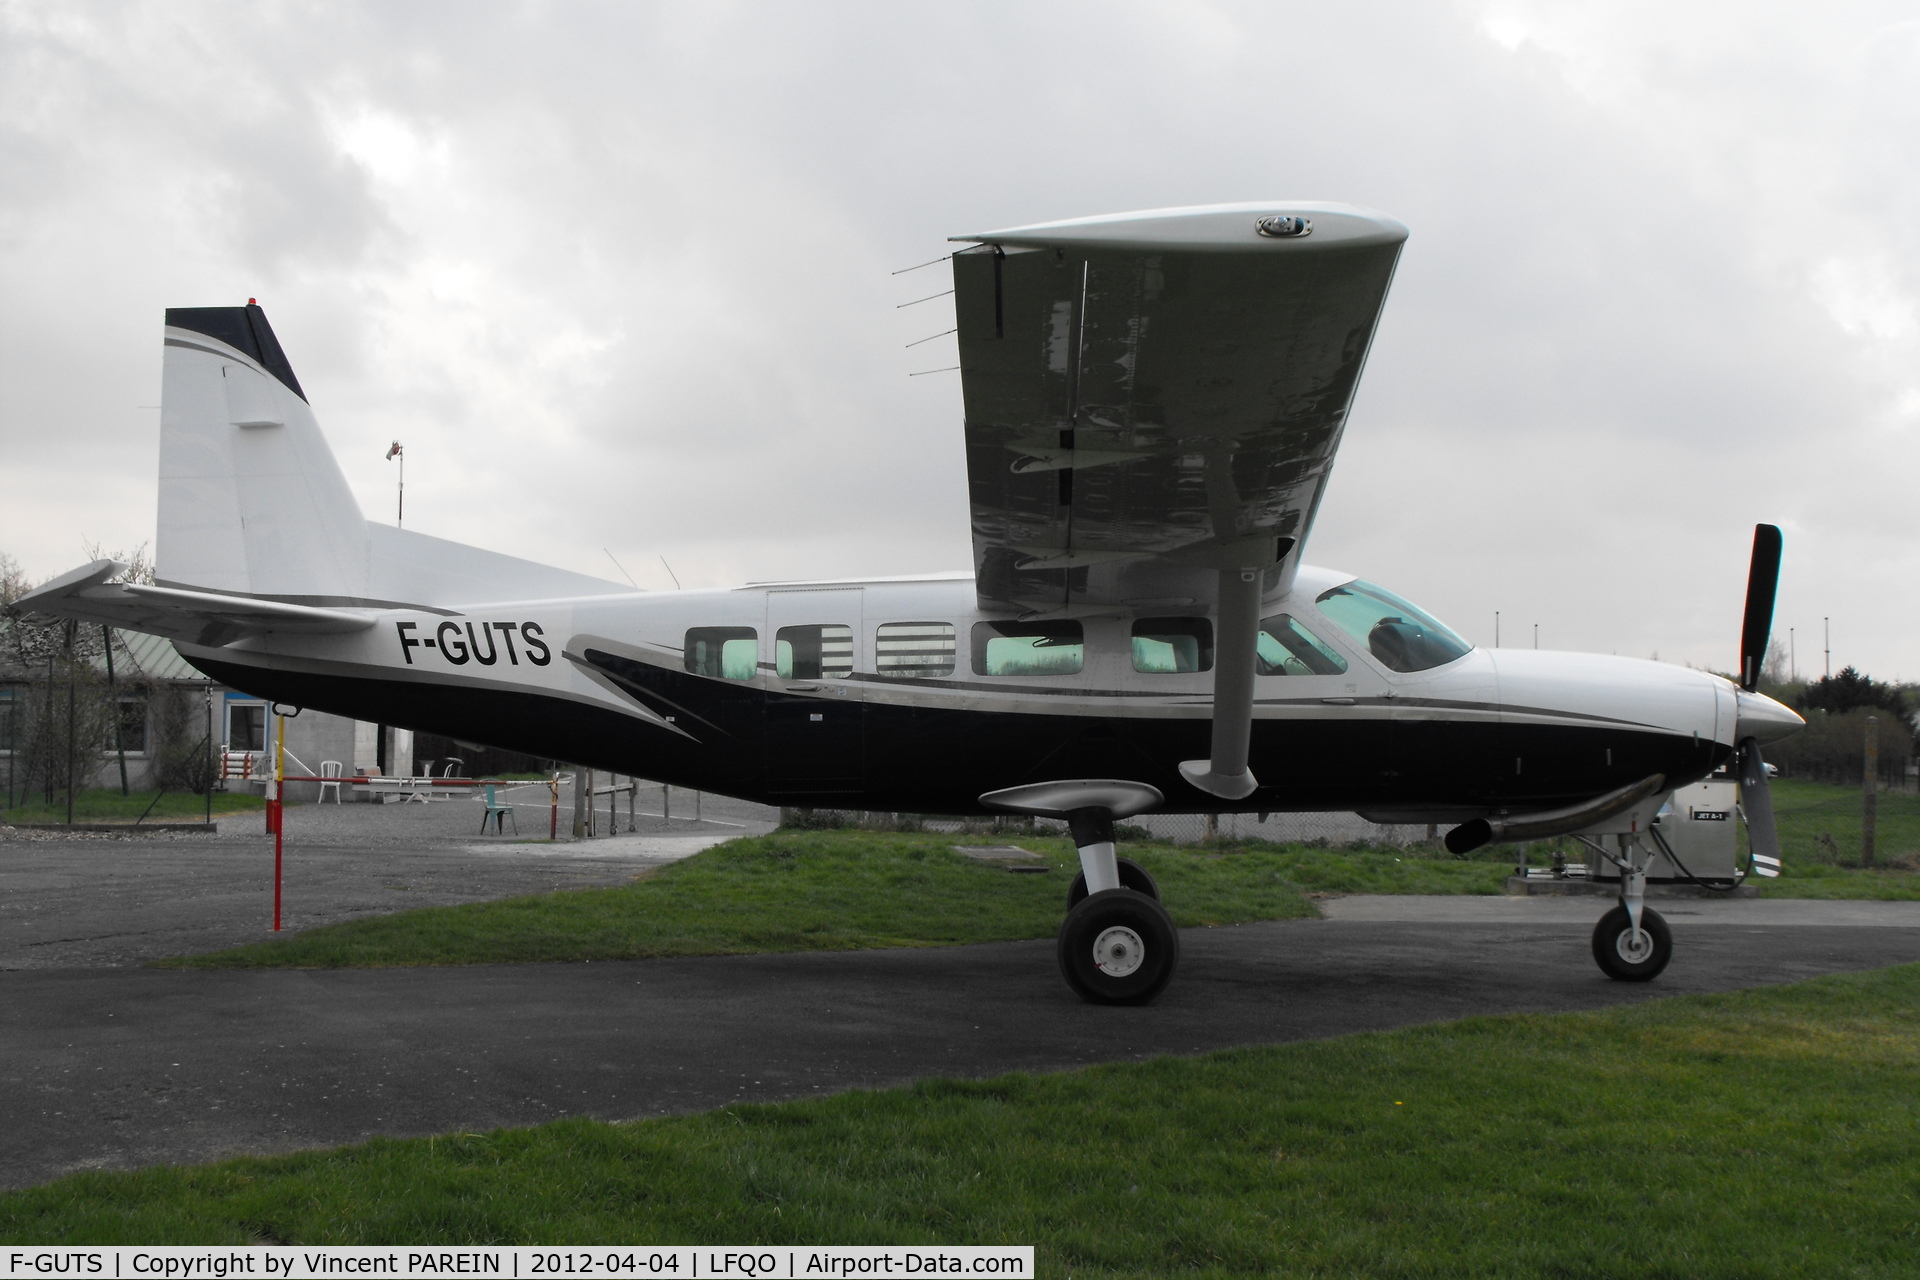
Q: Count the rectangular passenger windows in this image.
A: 5